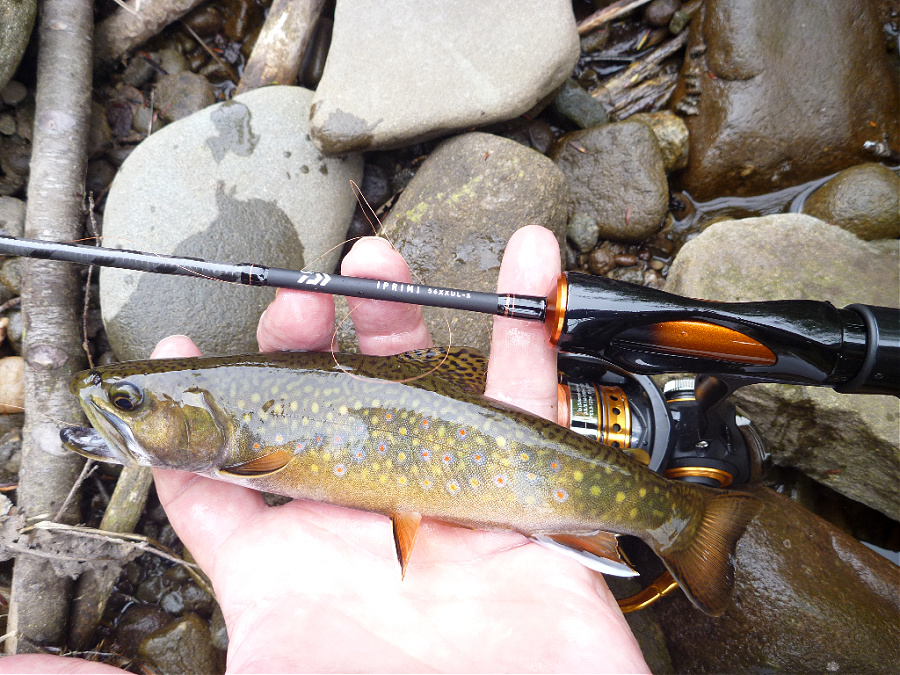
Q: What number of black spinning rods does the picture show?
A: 1